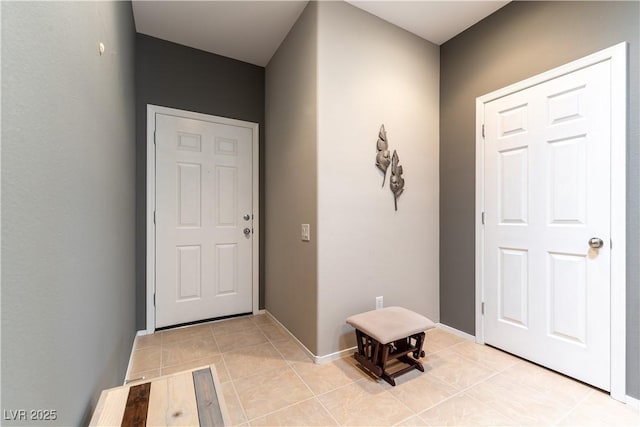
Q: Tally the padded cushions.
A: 1